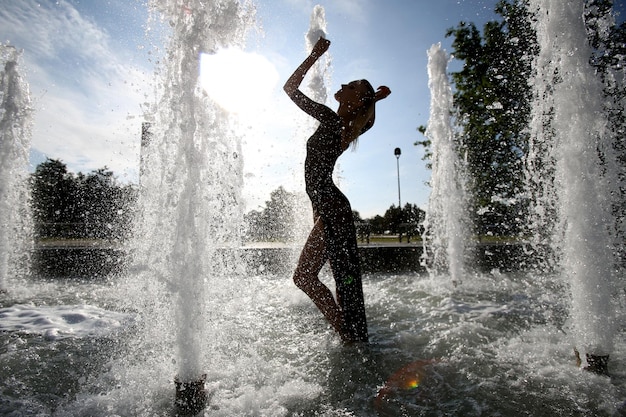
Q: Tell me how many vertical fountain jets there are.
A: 5